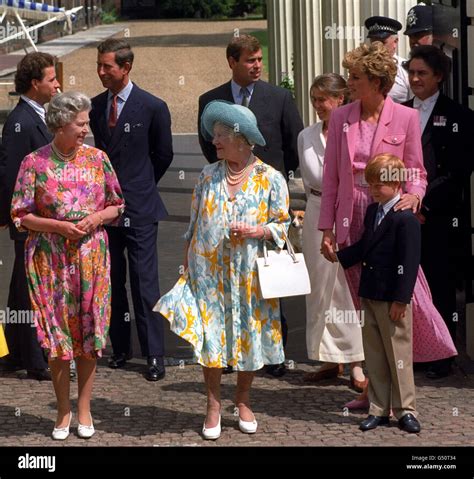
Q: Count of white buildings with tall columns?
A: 1